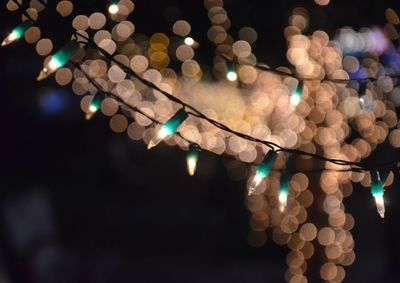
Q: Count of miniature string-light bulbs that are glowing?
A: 12